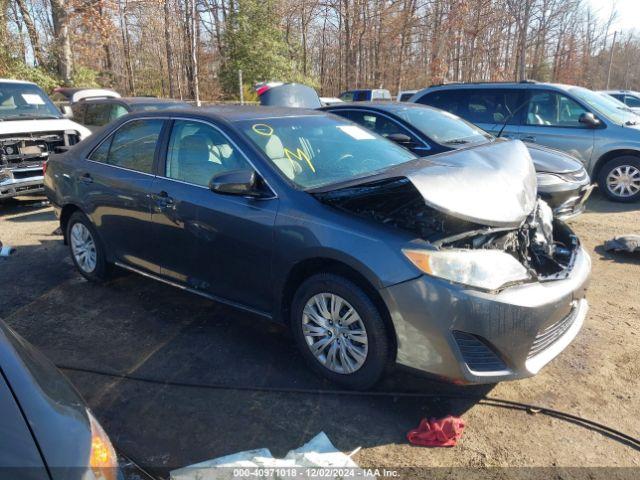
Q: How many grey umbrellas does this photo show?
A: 0